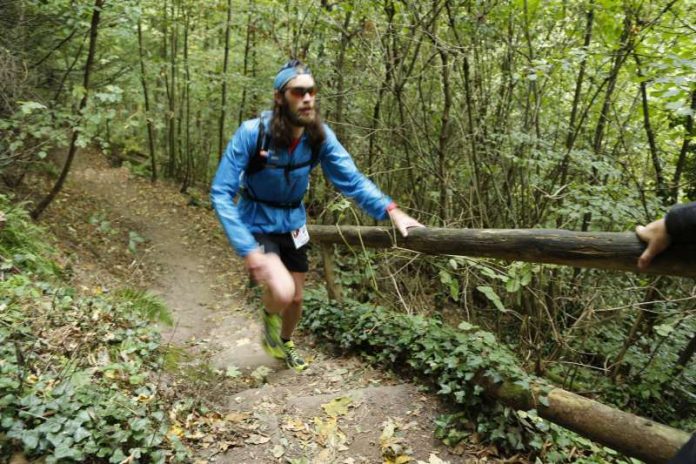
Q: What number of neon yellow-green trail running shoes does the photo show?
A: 2